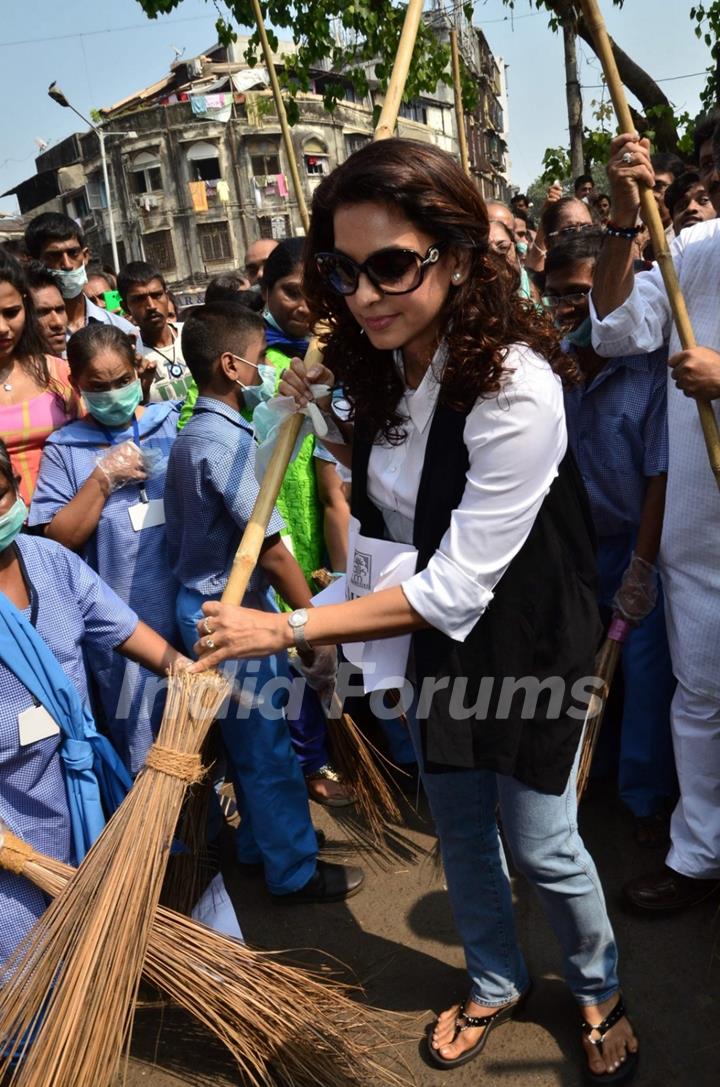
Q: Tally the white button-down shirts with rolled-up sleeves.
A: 1